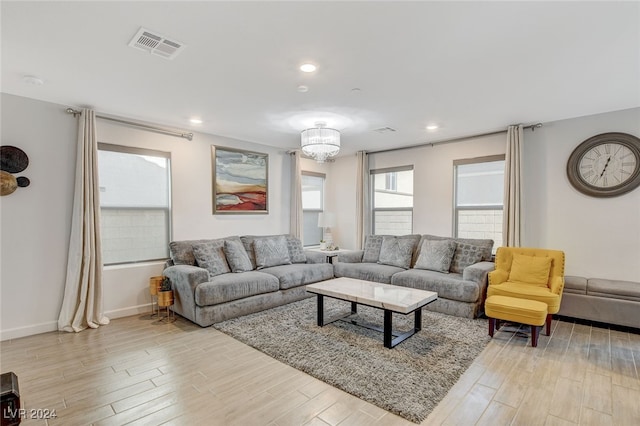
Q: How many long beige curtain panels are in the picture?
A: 4